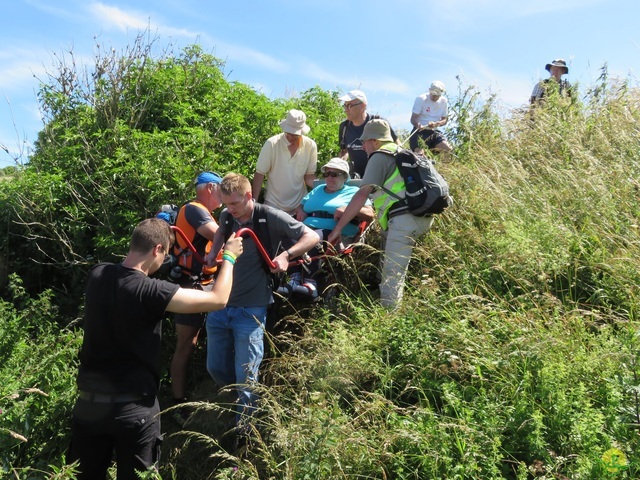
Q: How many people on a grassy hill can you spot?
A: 9